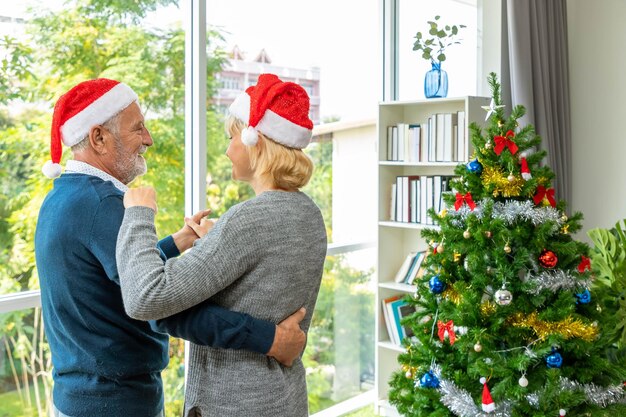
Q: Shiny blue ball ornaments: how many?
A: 5